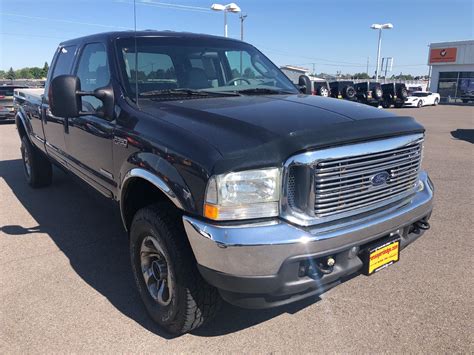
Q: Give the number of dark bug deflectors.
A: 1